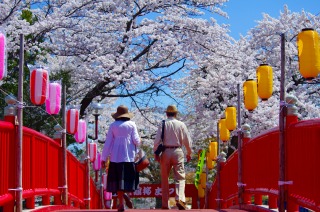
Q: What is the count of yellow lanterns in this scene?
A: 9